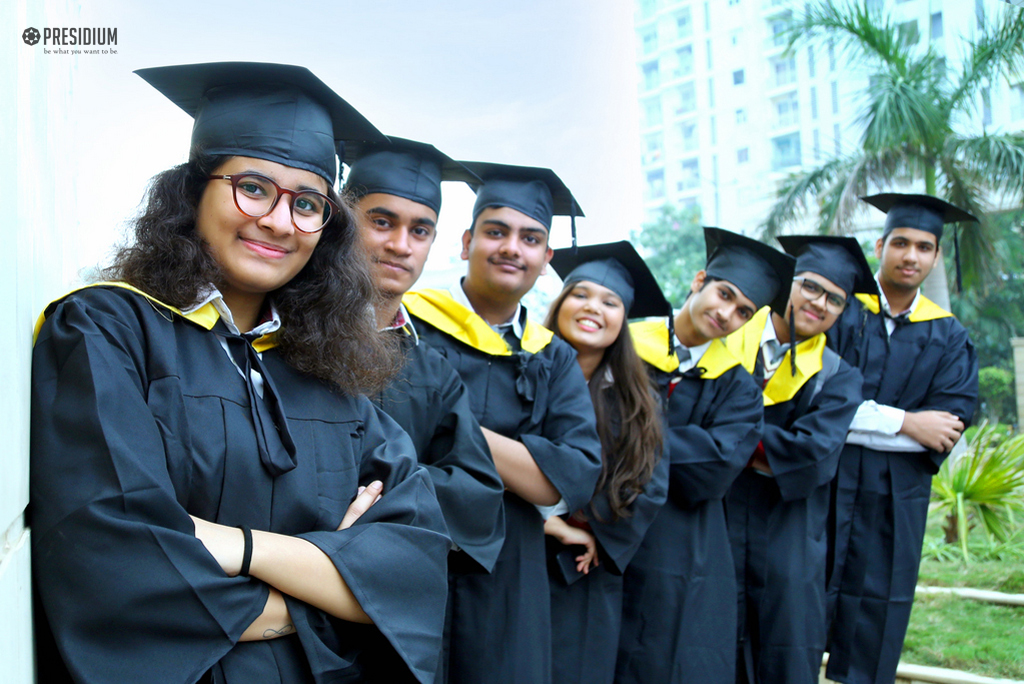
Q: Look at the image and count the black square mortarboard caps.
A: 7